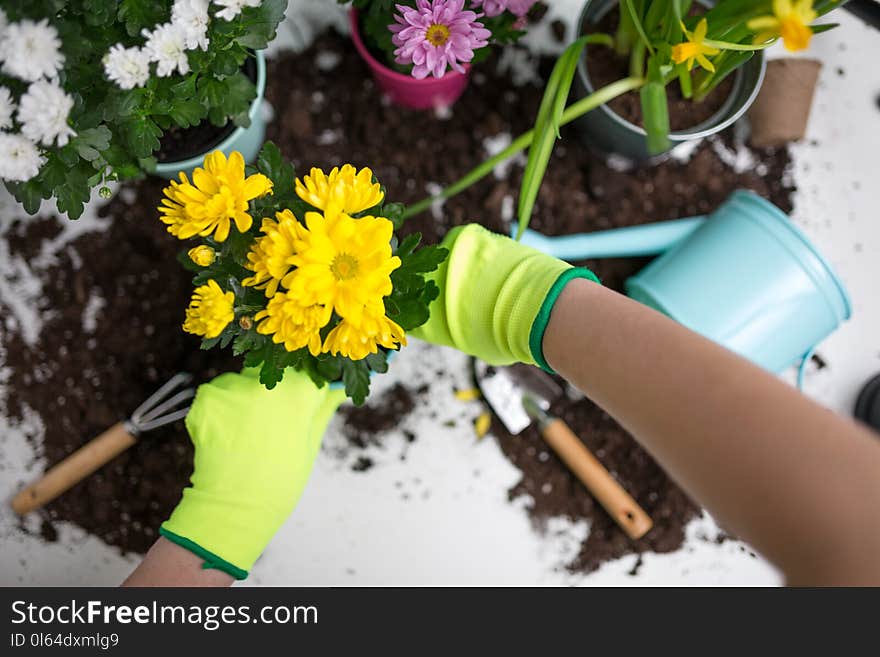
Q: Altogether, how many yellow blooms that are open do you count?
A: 9